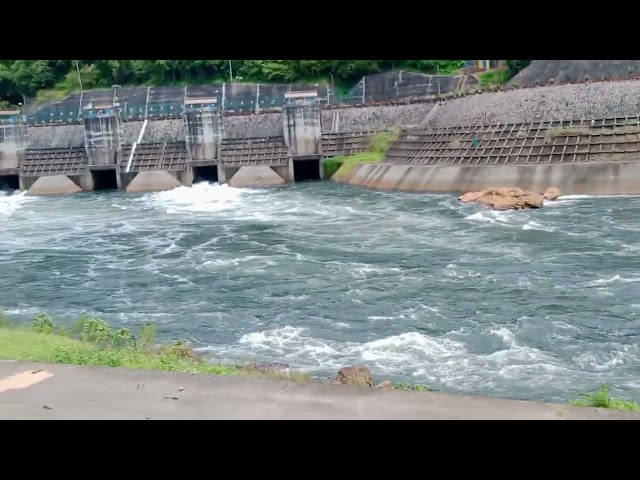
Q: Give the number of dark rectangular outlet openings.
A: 4